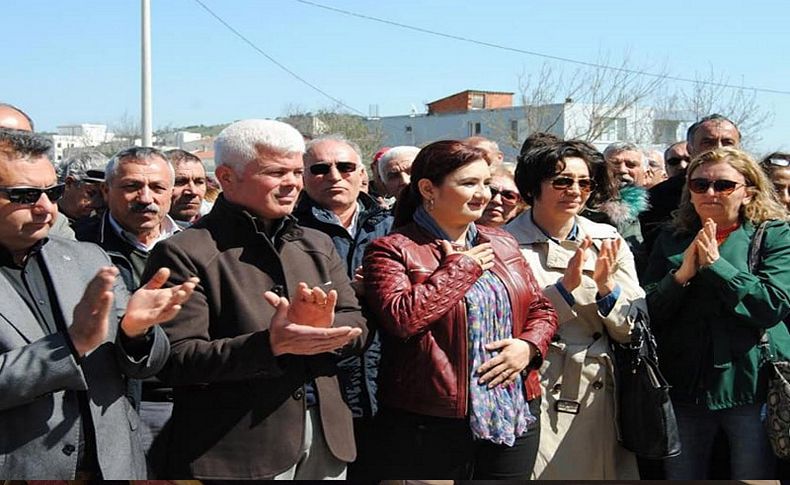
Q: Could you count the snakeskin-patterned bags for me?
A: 1